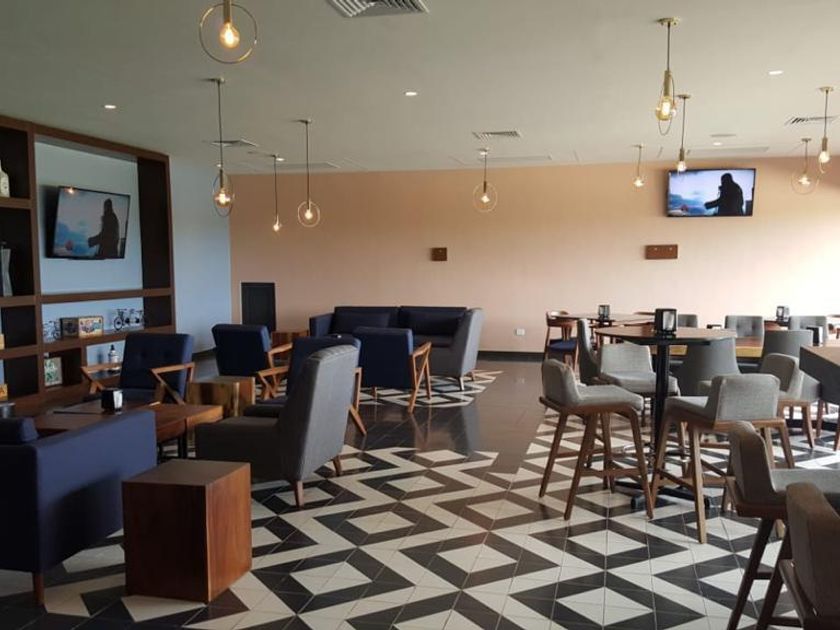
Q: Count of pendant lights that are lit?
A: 10